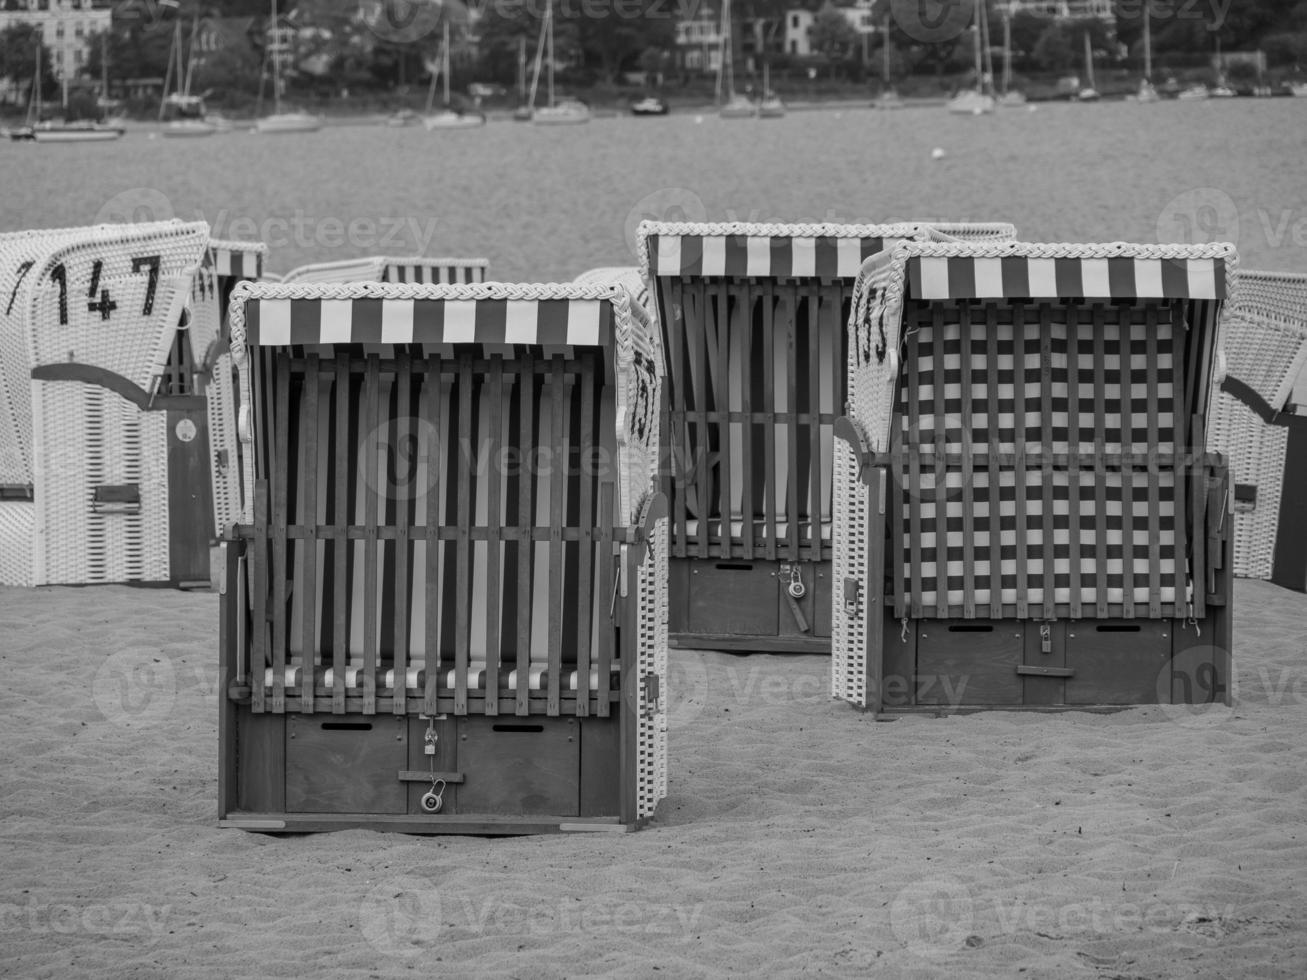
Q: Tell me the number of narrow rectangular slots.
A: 5